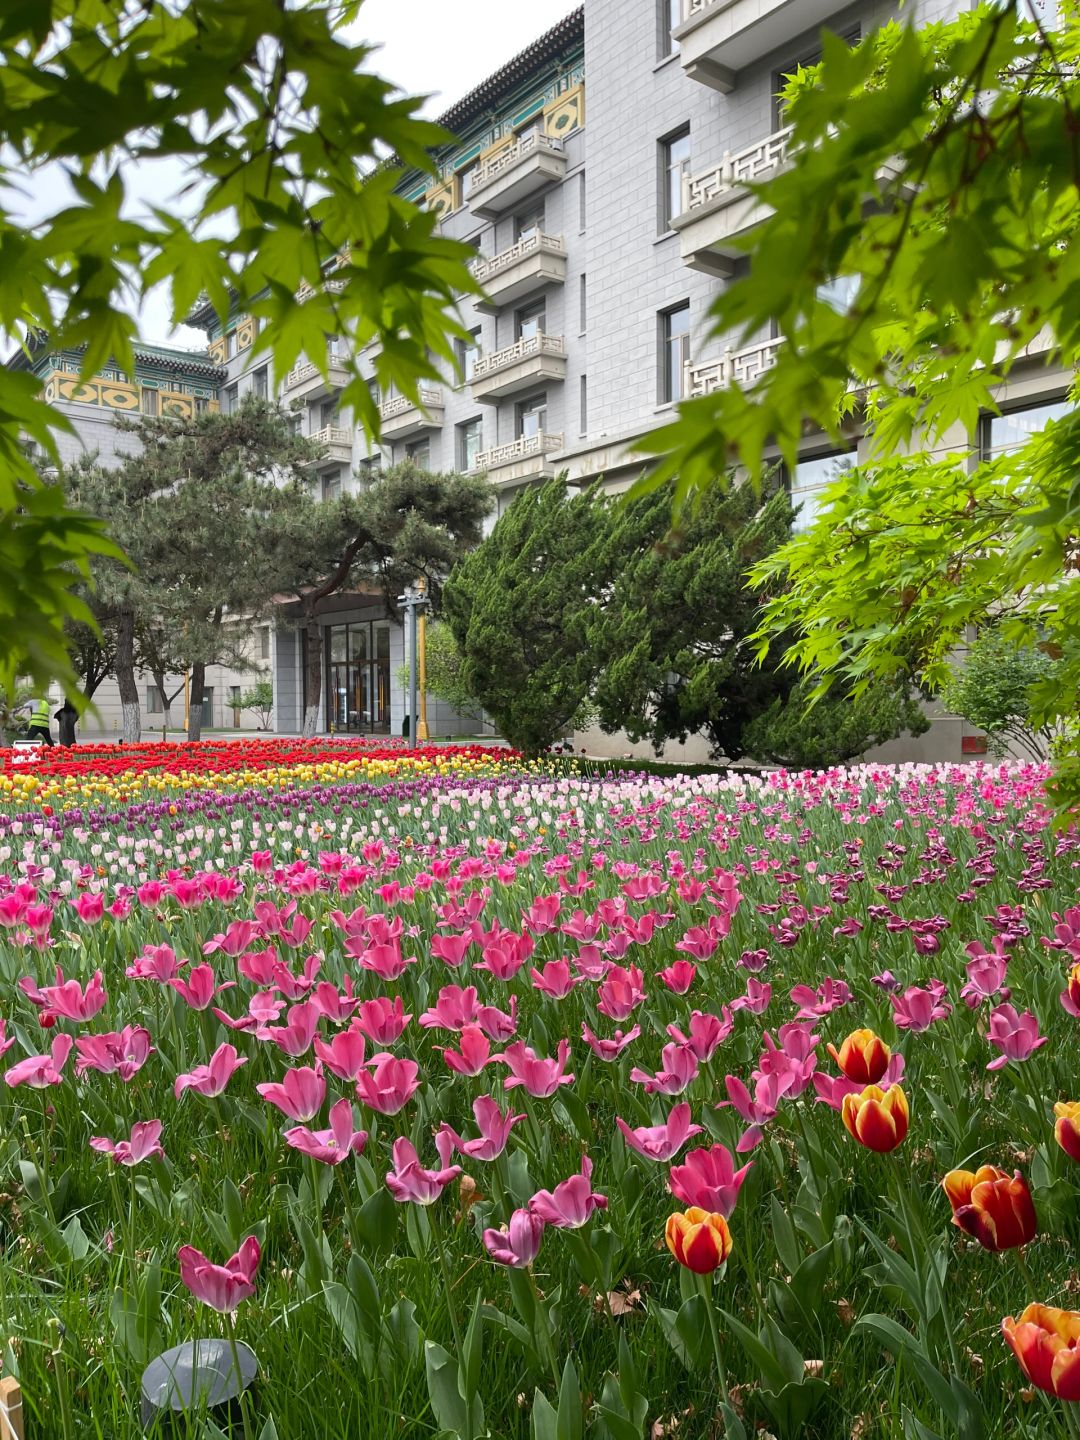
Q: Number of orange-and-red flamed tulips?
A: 7